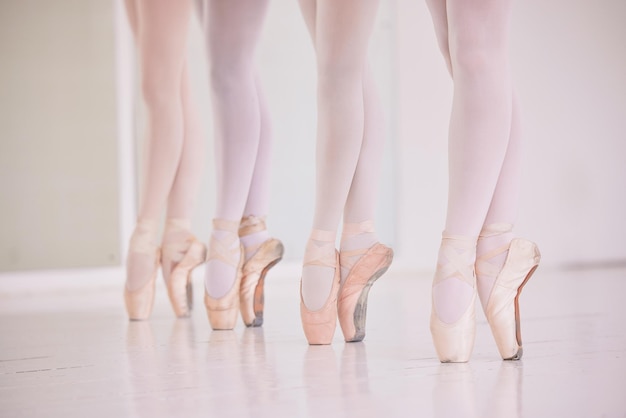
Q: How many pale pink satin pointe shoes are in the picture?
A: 8